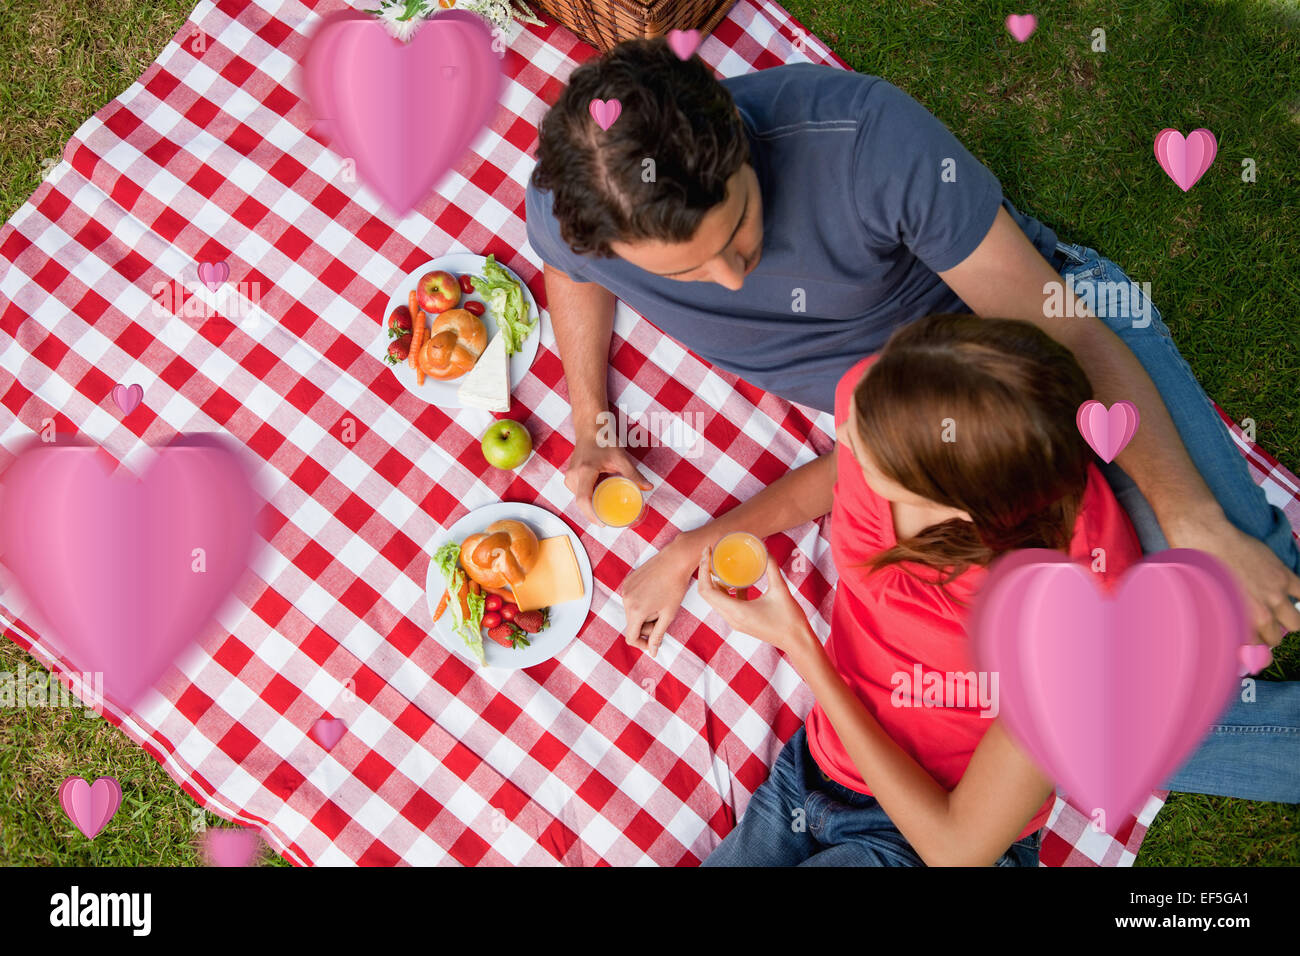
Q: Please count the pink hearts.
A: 14